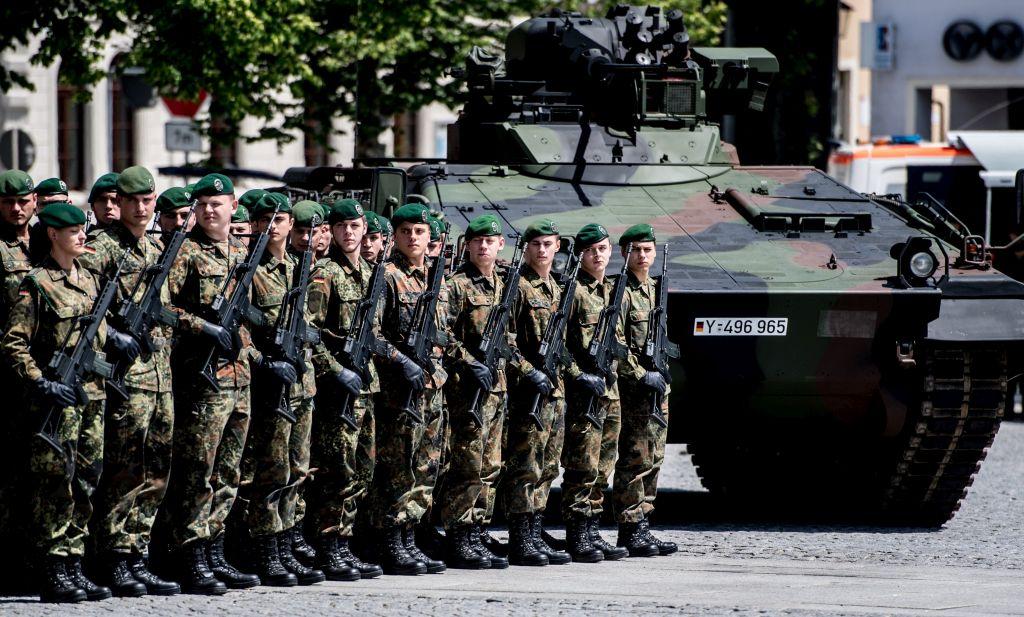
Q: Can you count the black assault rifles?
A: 10